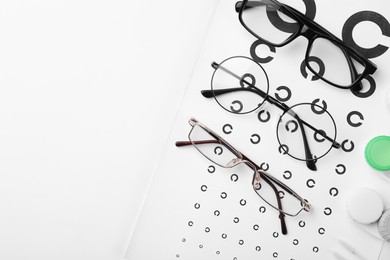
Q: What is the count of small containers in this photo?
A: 3